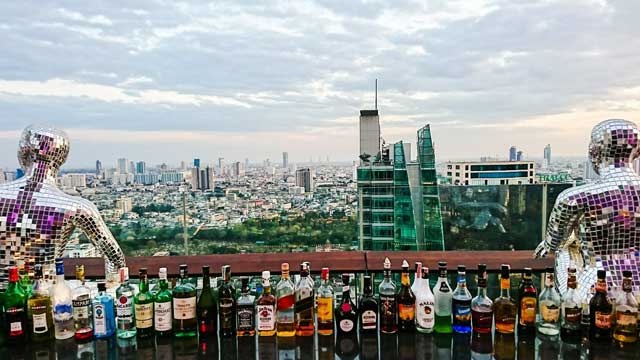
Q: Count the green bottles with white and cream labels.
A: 3